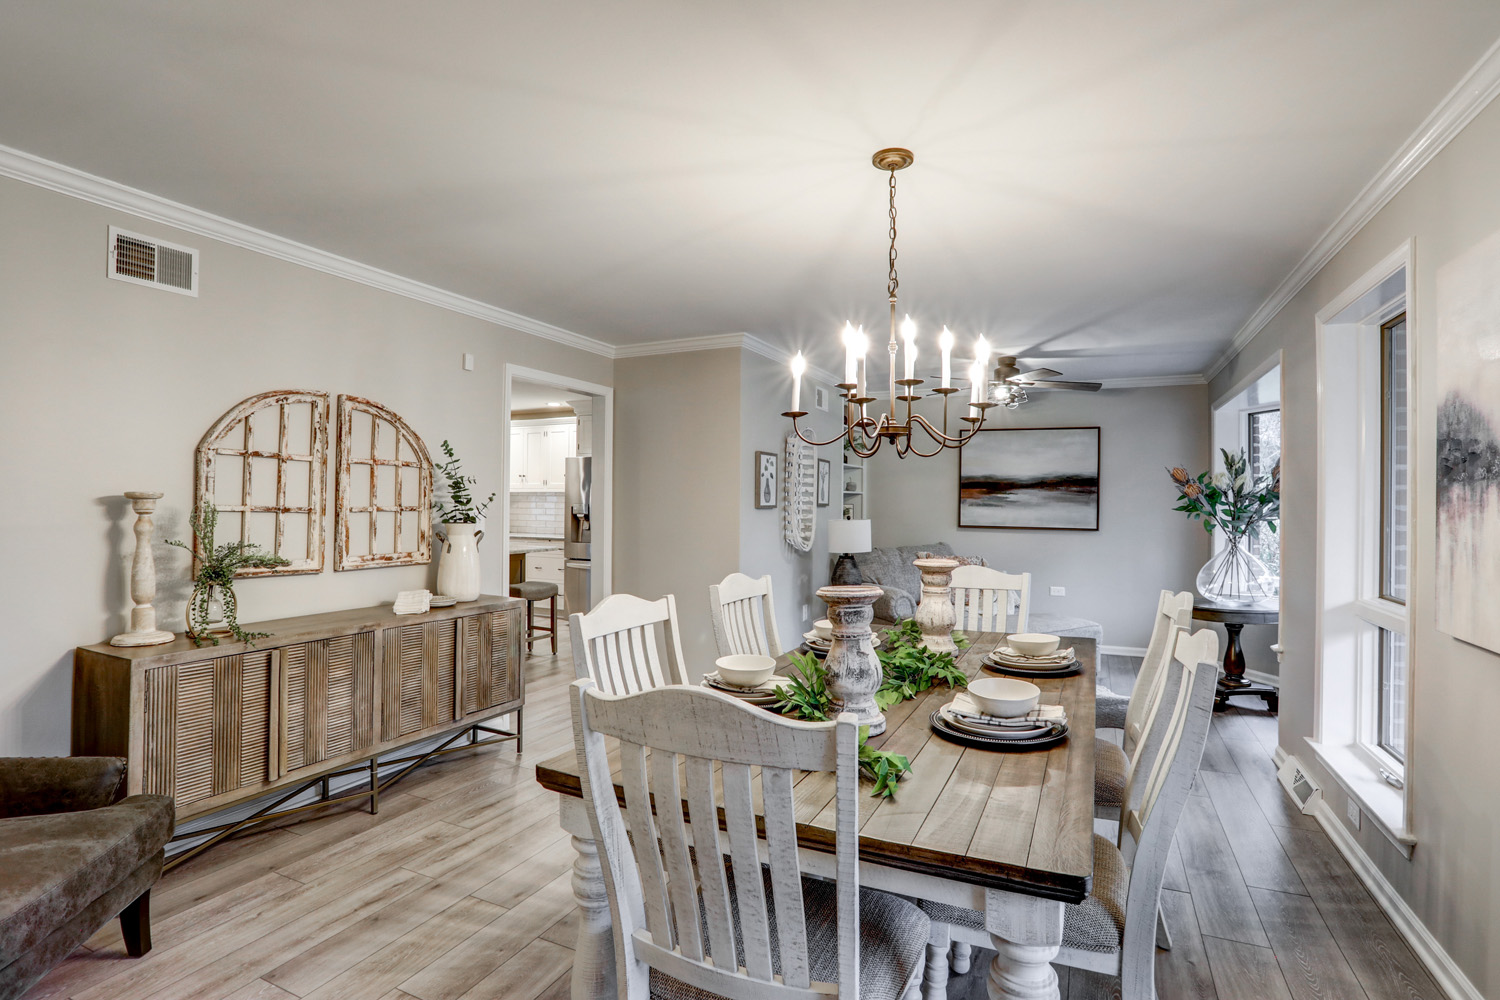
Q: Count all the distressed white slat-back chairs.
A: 6